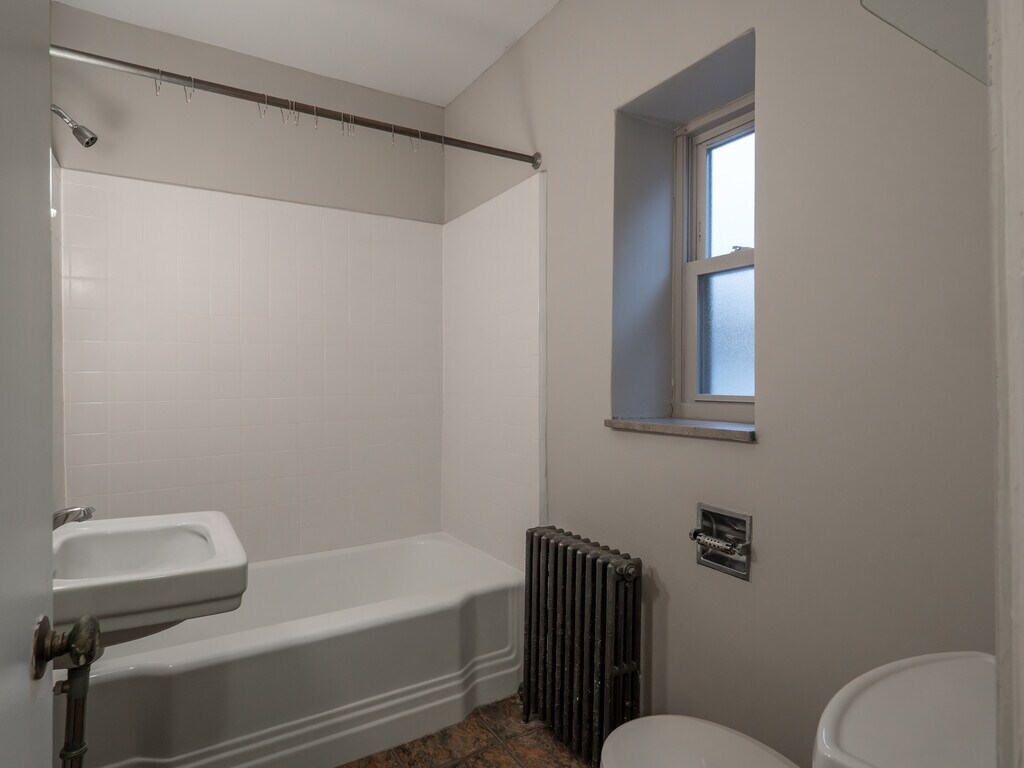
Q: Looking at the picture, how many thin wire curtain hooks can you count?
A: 12